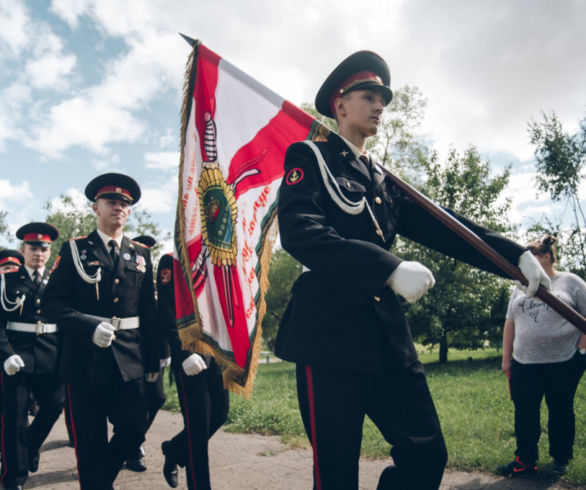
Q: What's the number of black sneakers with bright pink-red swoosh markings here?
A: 1